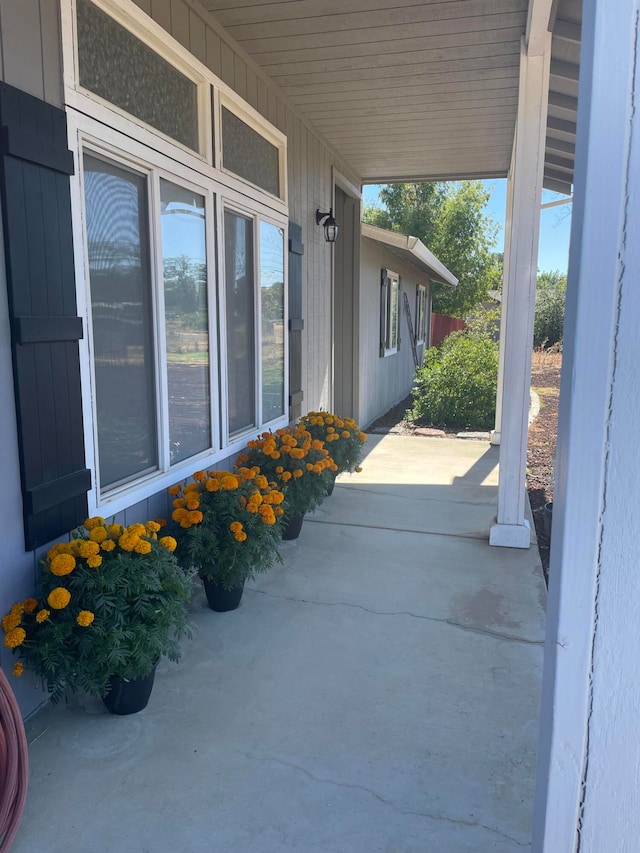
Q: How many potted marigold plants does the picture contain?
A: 4